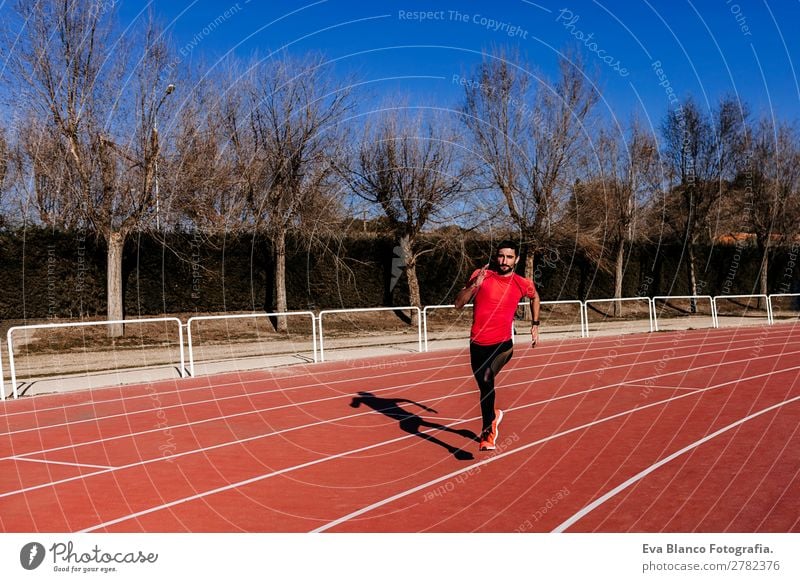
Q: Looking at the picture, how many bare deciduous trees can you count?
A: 7